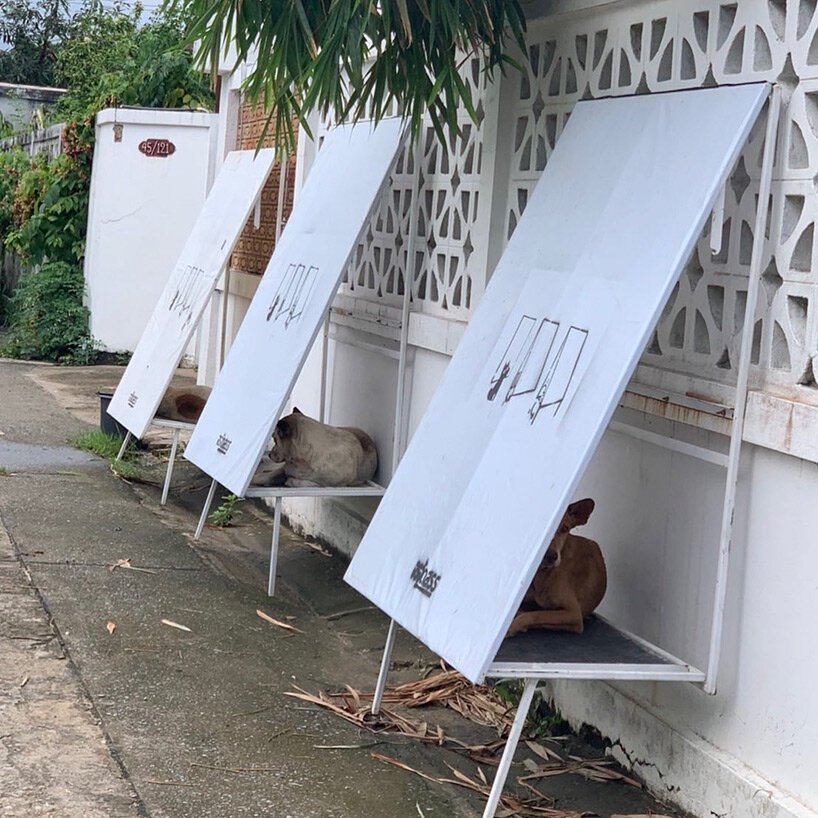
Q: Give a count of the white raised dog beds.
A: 3